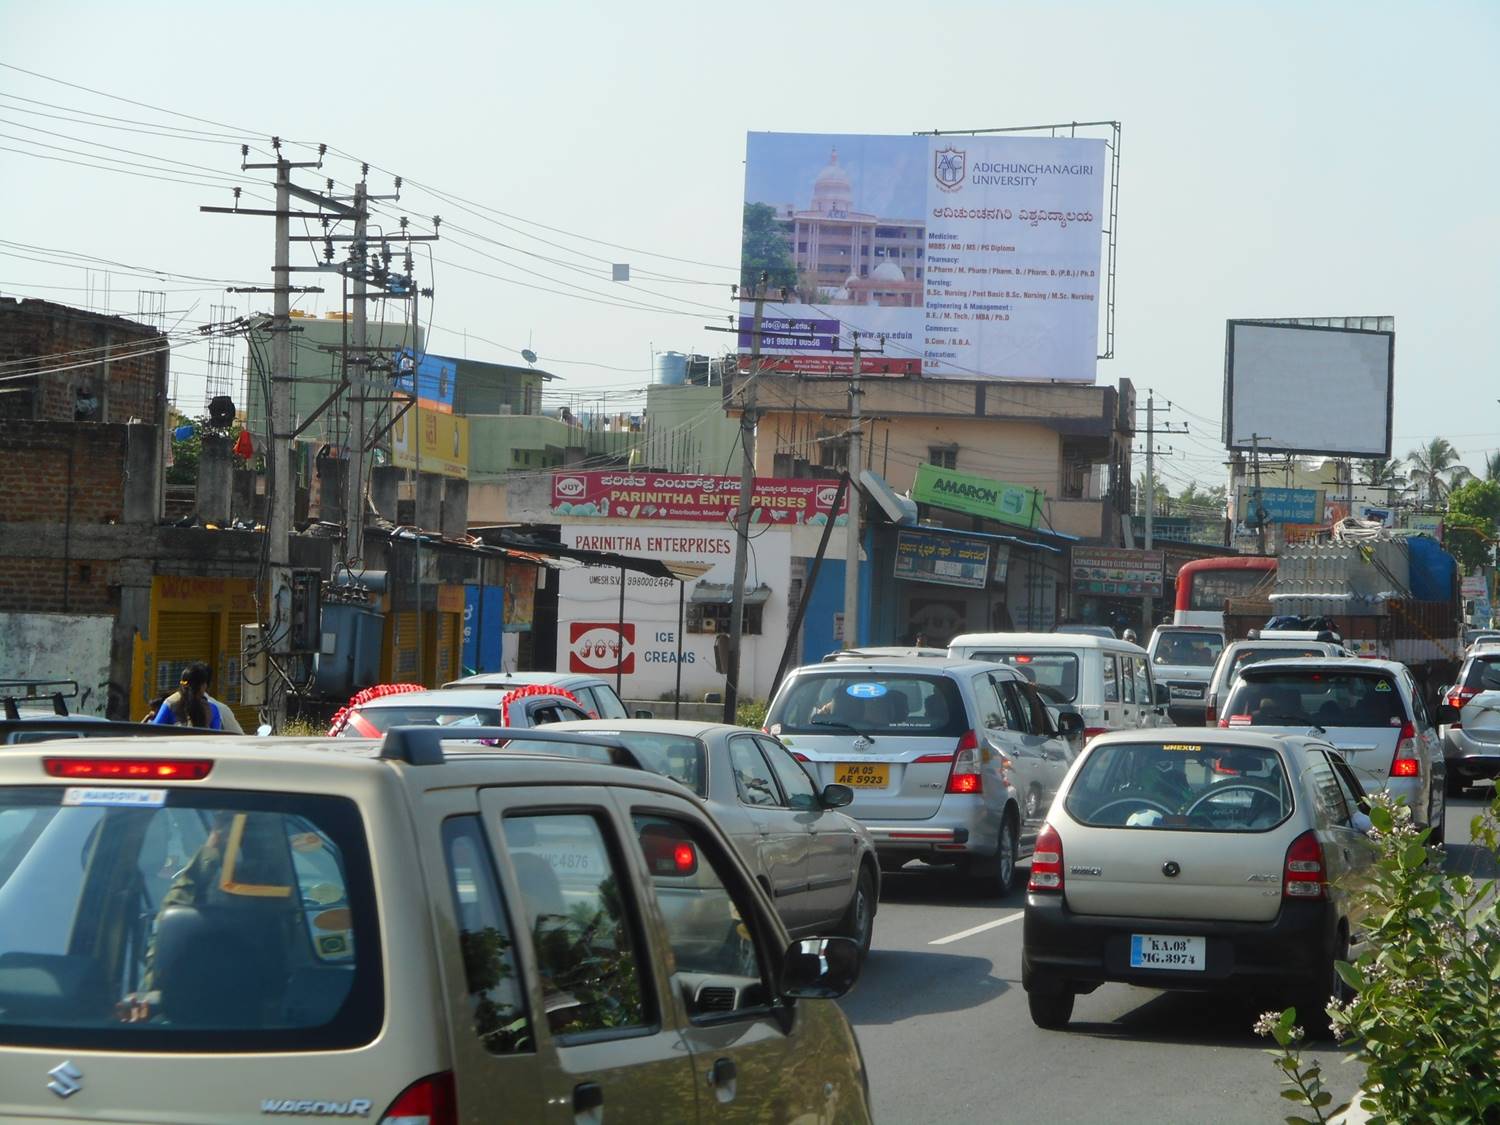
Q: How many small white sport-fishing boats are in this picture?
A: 0